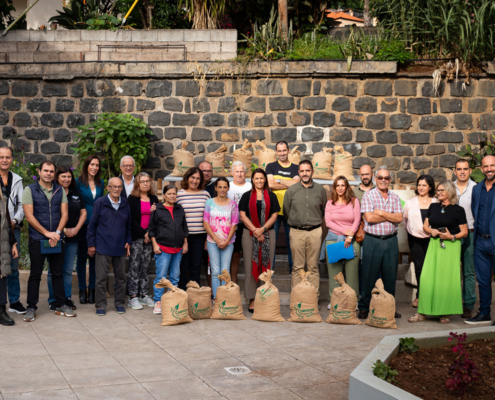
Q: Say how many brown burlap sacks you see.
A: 14